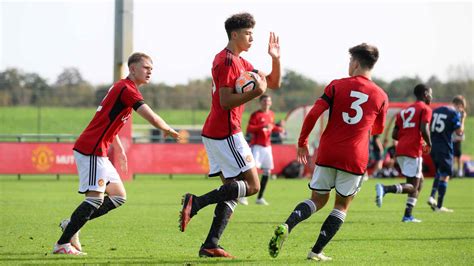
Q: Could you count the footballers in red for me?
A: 5